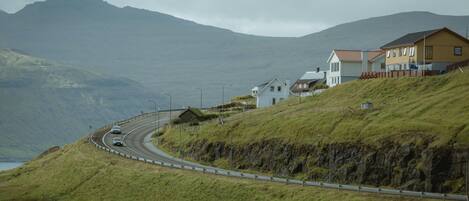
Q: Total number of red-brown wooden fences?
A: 1